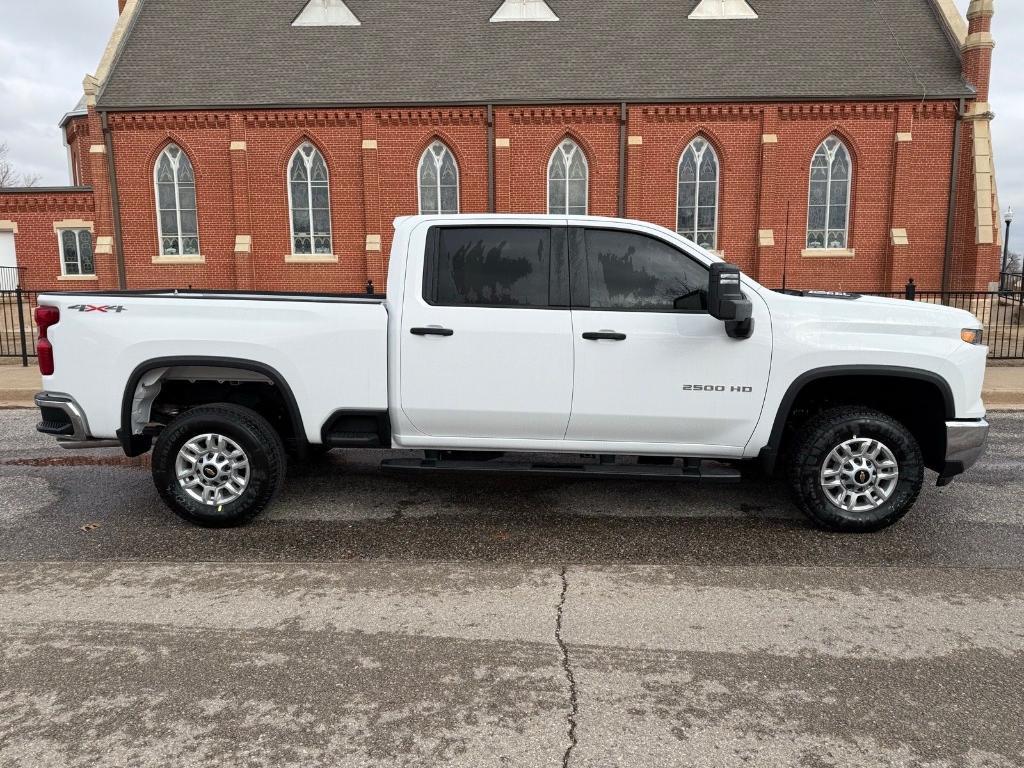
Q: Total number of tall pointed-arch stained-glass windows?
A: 6